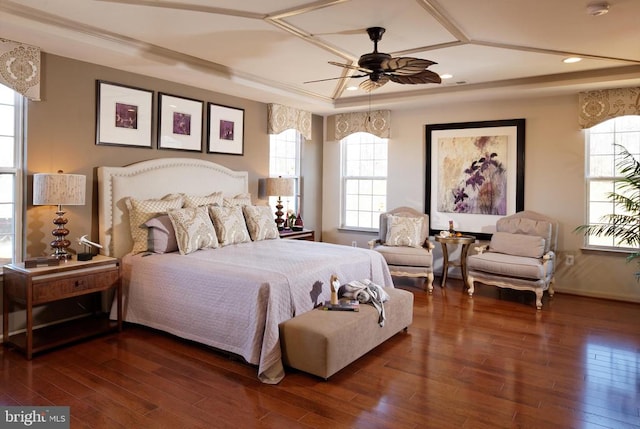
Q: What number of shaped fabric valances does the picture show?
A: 4